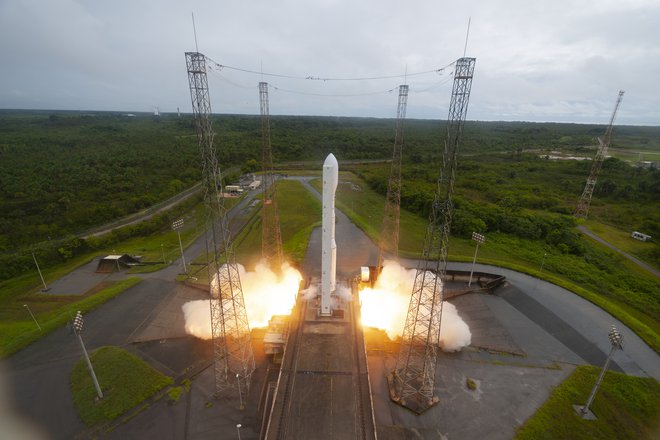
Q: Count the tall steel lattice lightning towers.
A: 4